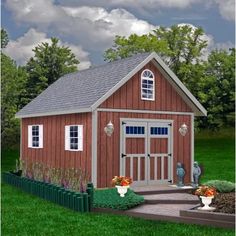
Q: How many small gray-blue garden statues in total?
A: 2